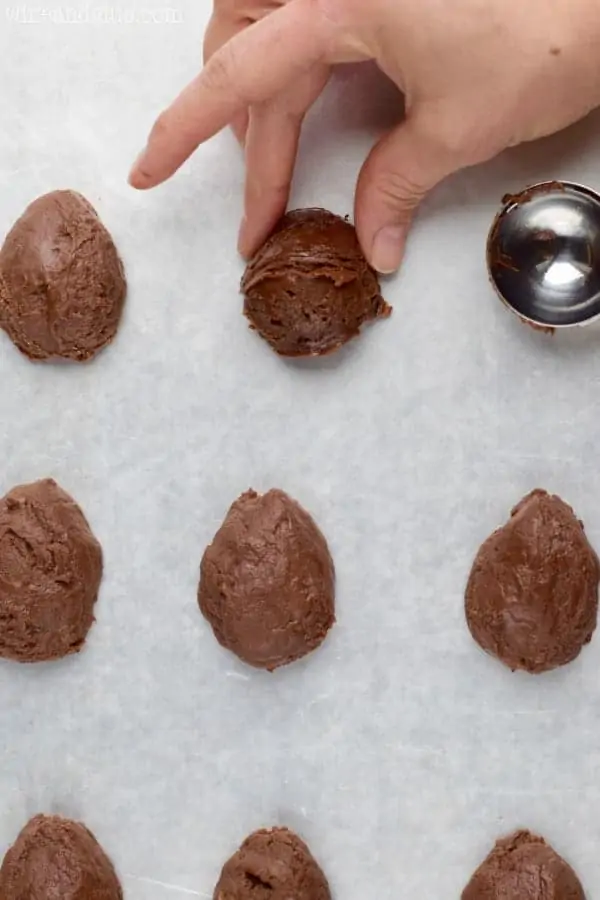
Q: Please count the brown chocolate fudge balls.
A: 8